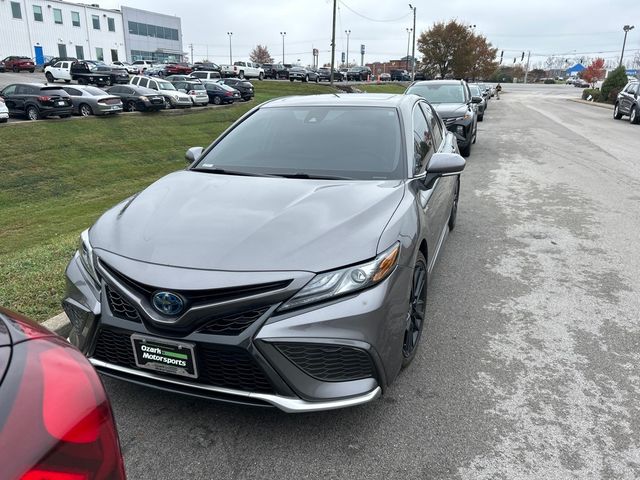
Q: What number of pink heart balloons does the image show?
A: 0